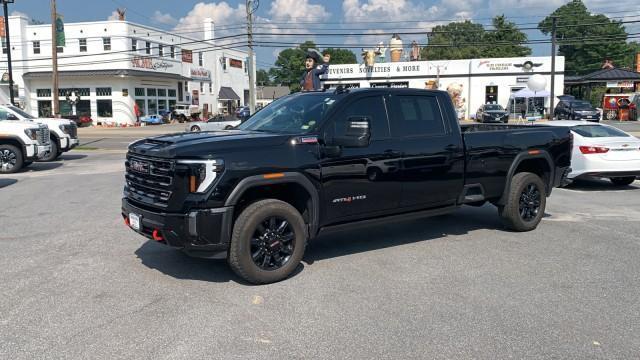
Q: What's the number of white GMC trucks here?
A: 2